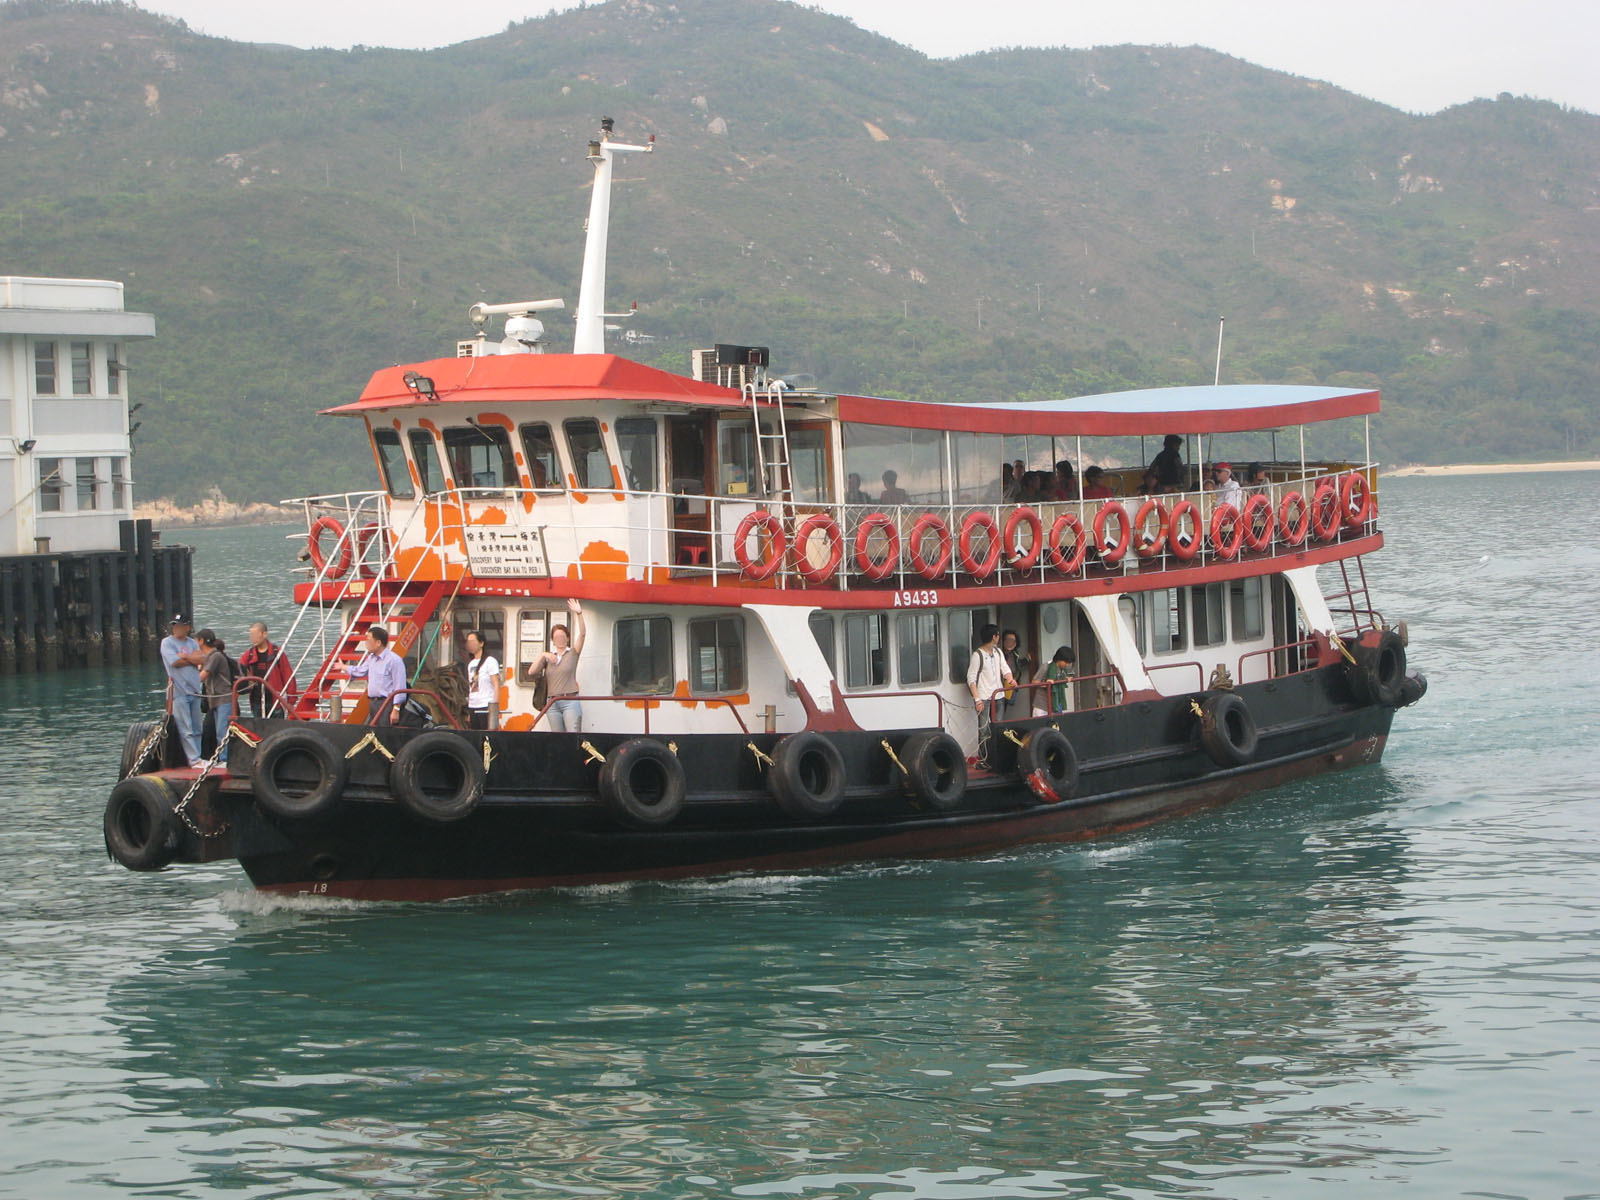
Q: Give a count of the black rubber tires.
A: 11